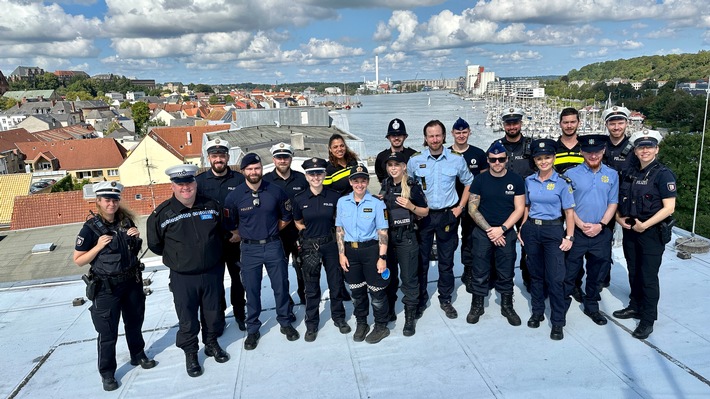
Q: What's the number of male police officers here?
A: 12